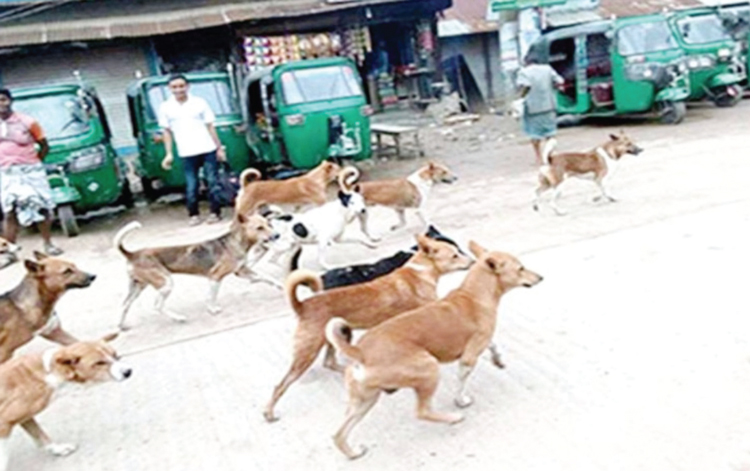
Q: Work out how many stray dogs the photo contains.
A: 11